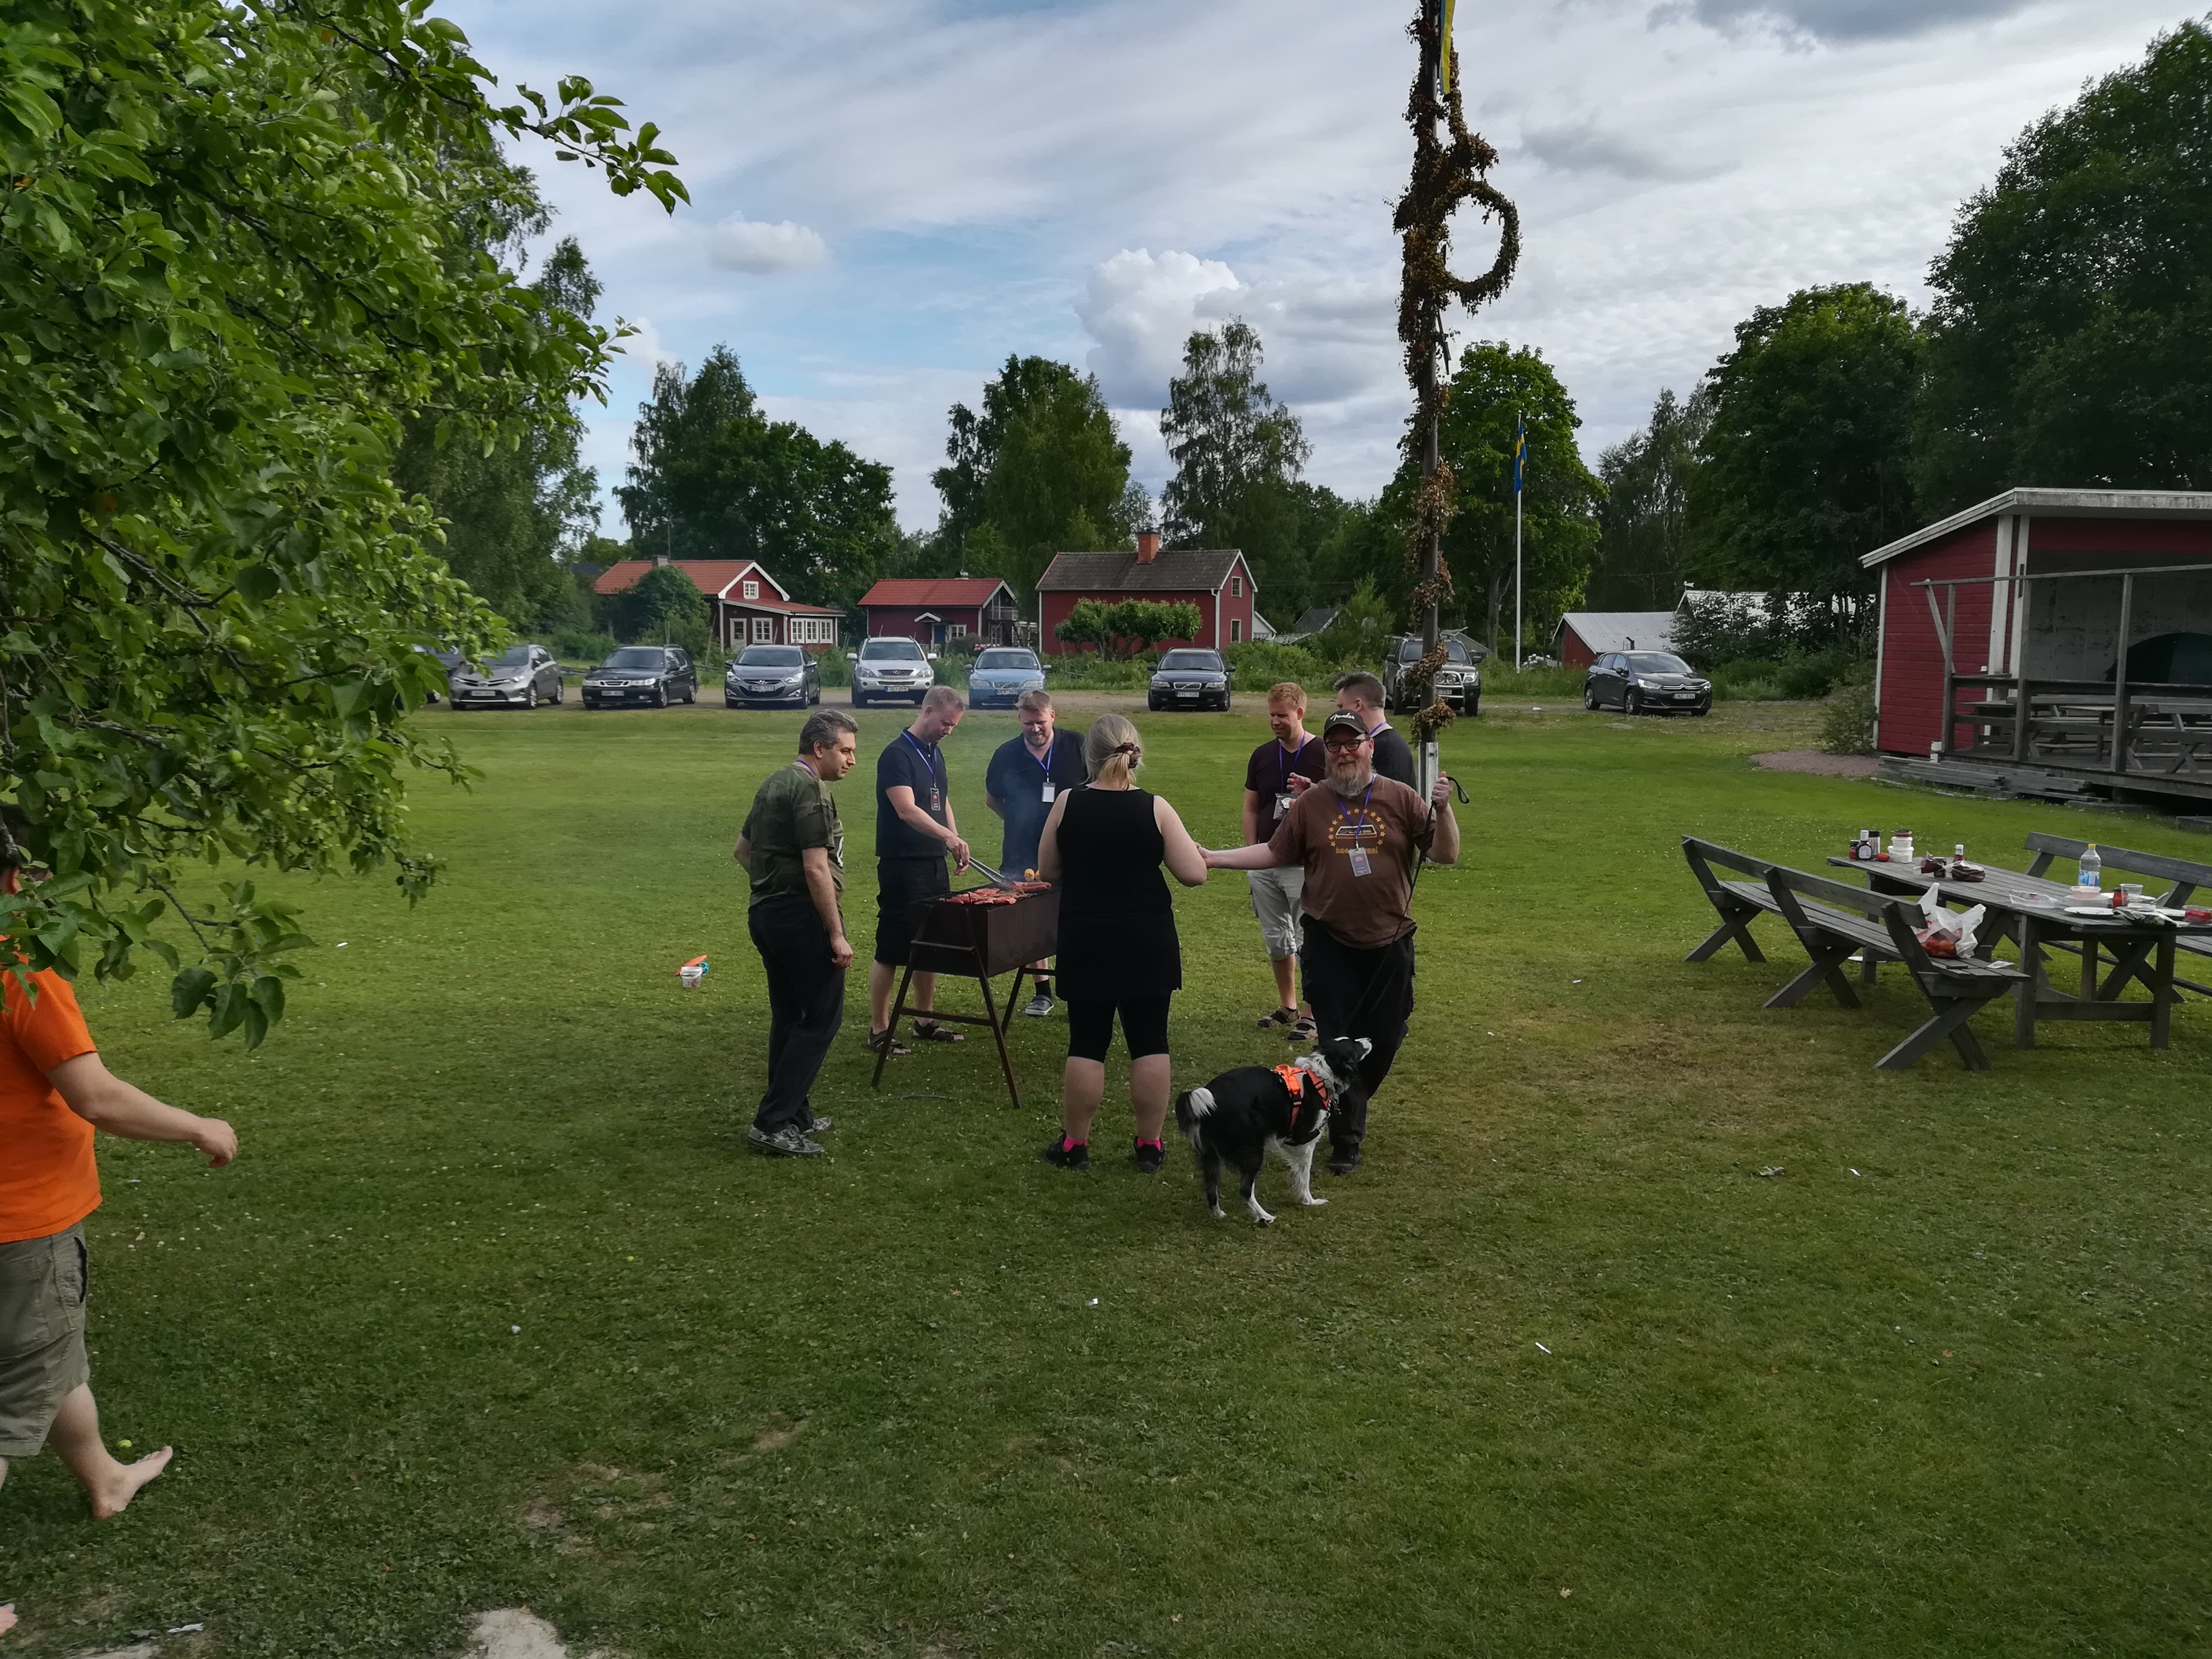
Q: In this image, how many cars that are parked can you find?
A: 9